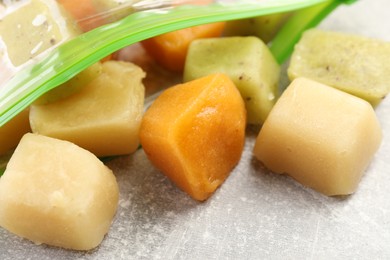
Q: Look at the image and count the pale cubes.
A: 3